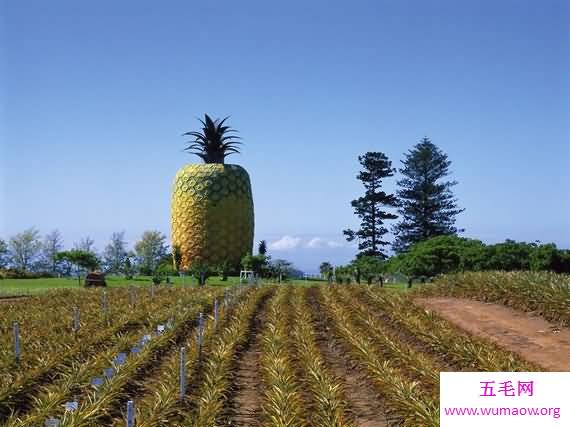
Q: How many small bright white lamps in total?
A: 0